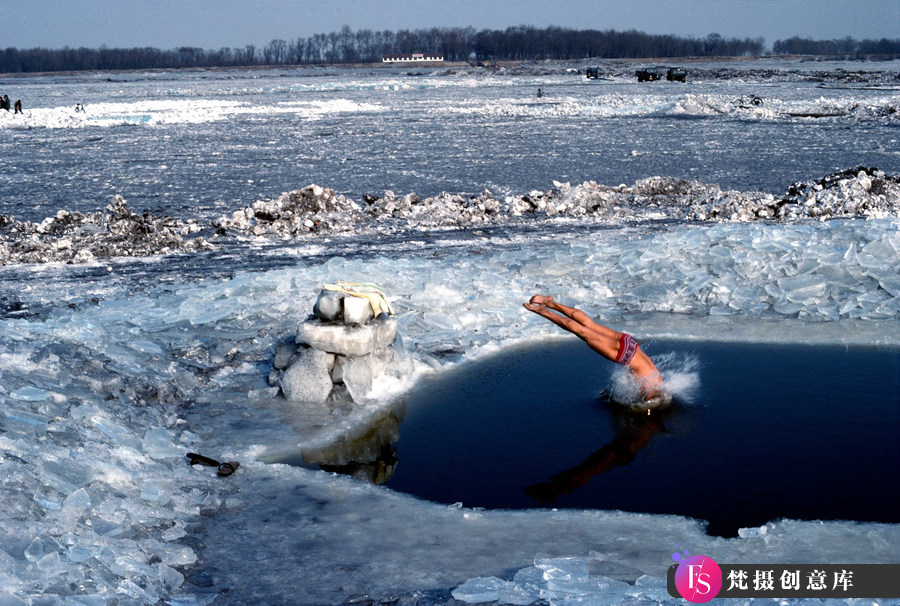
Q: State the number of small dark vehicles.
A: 3